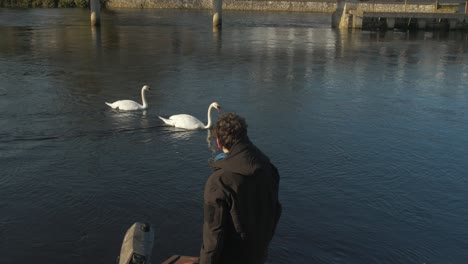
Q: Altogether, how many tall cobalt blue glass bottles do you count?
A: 0